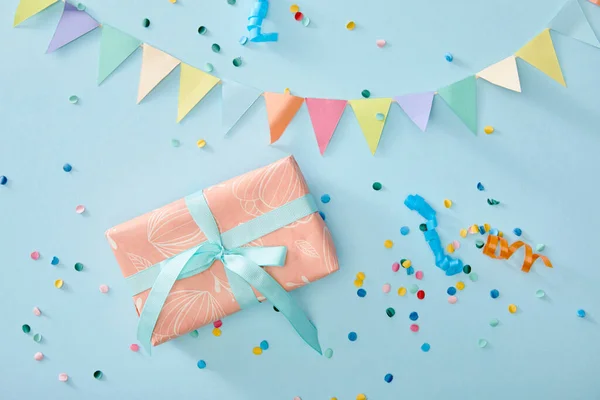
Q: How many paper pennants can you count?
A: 14